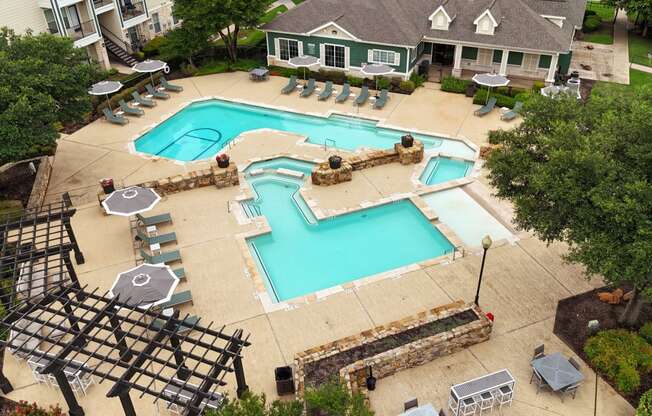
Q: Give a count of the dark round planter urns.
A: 4